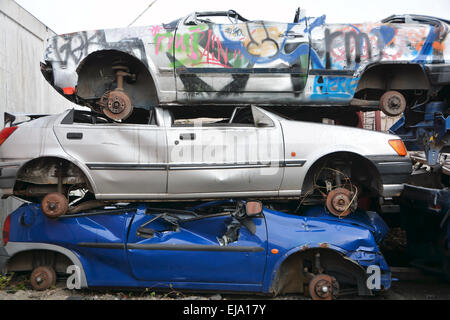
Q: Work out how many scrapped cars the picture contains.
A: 3